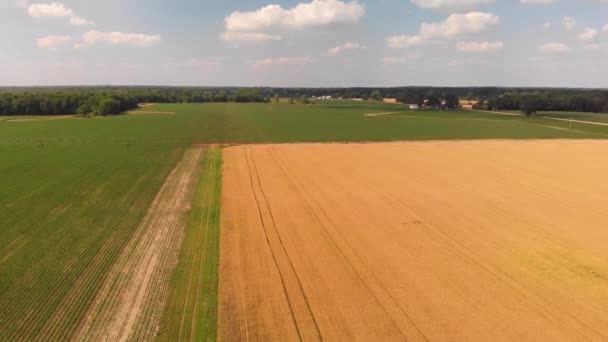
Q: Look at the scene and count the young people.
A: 0